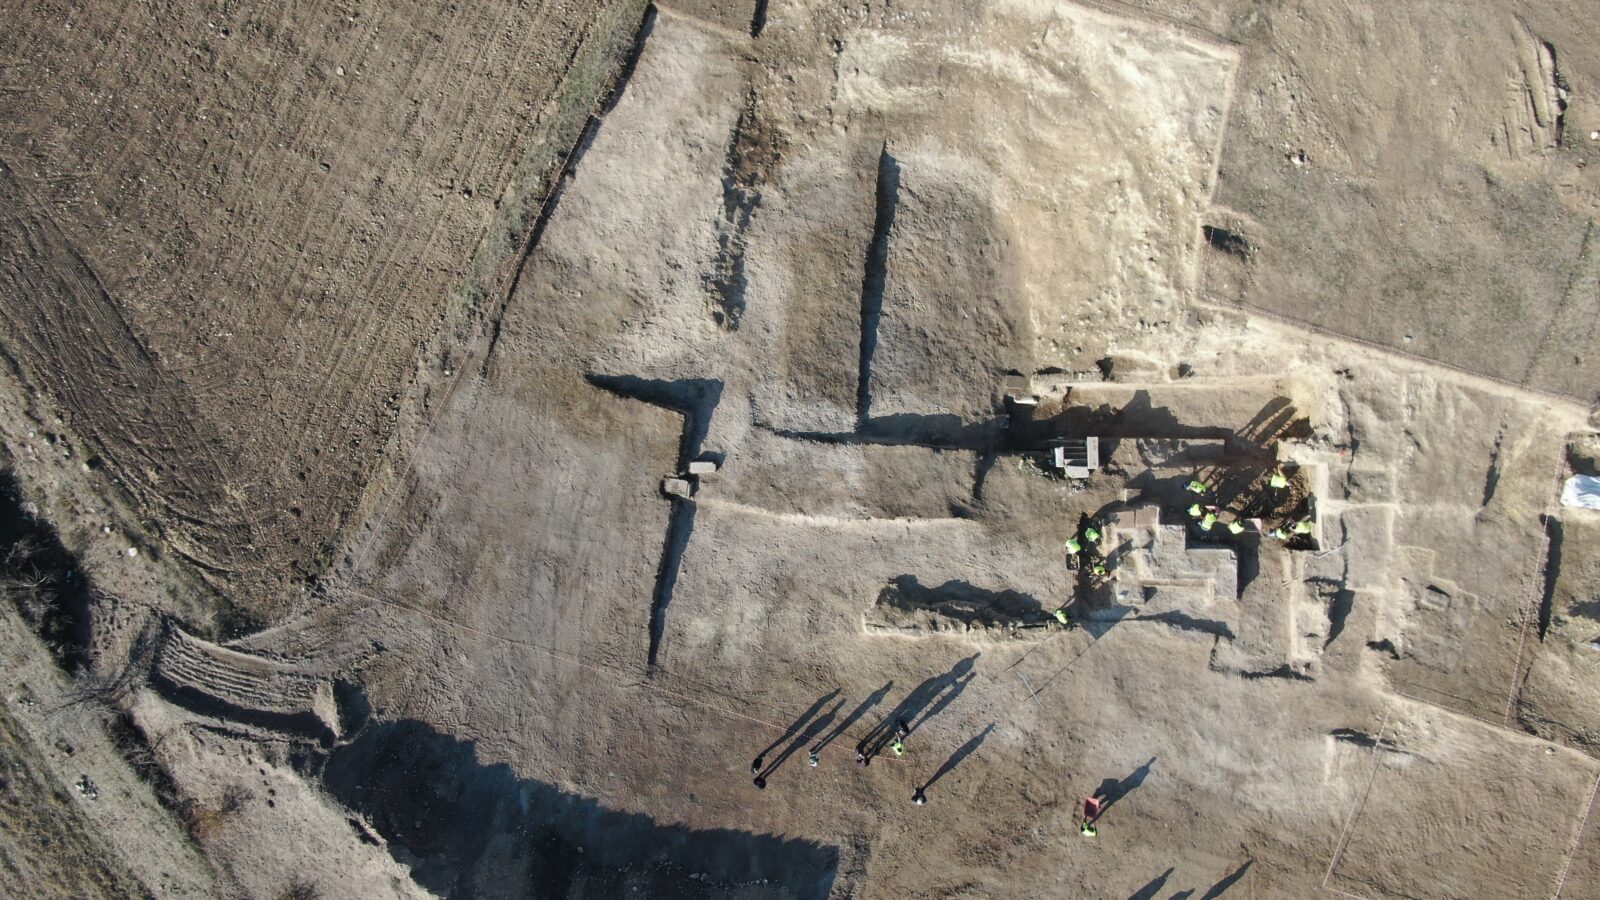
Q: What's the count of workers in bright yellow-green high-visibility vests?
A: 13